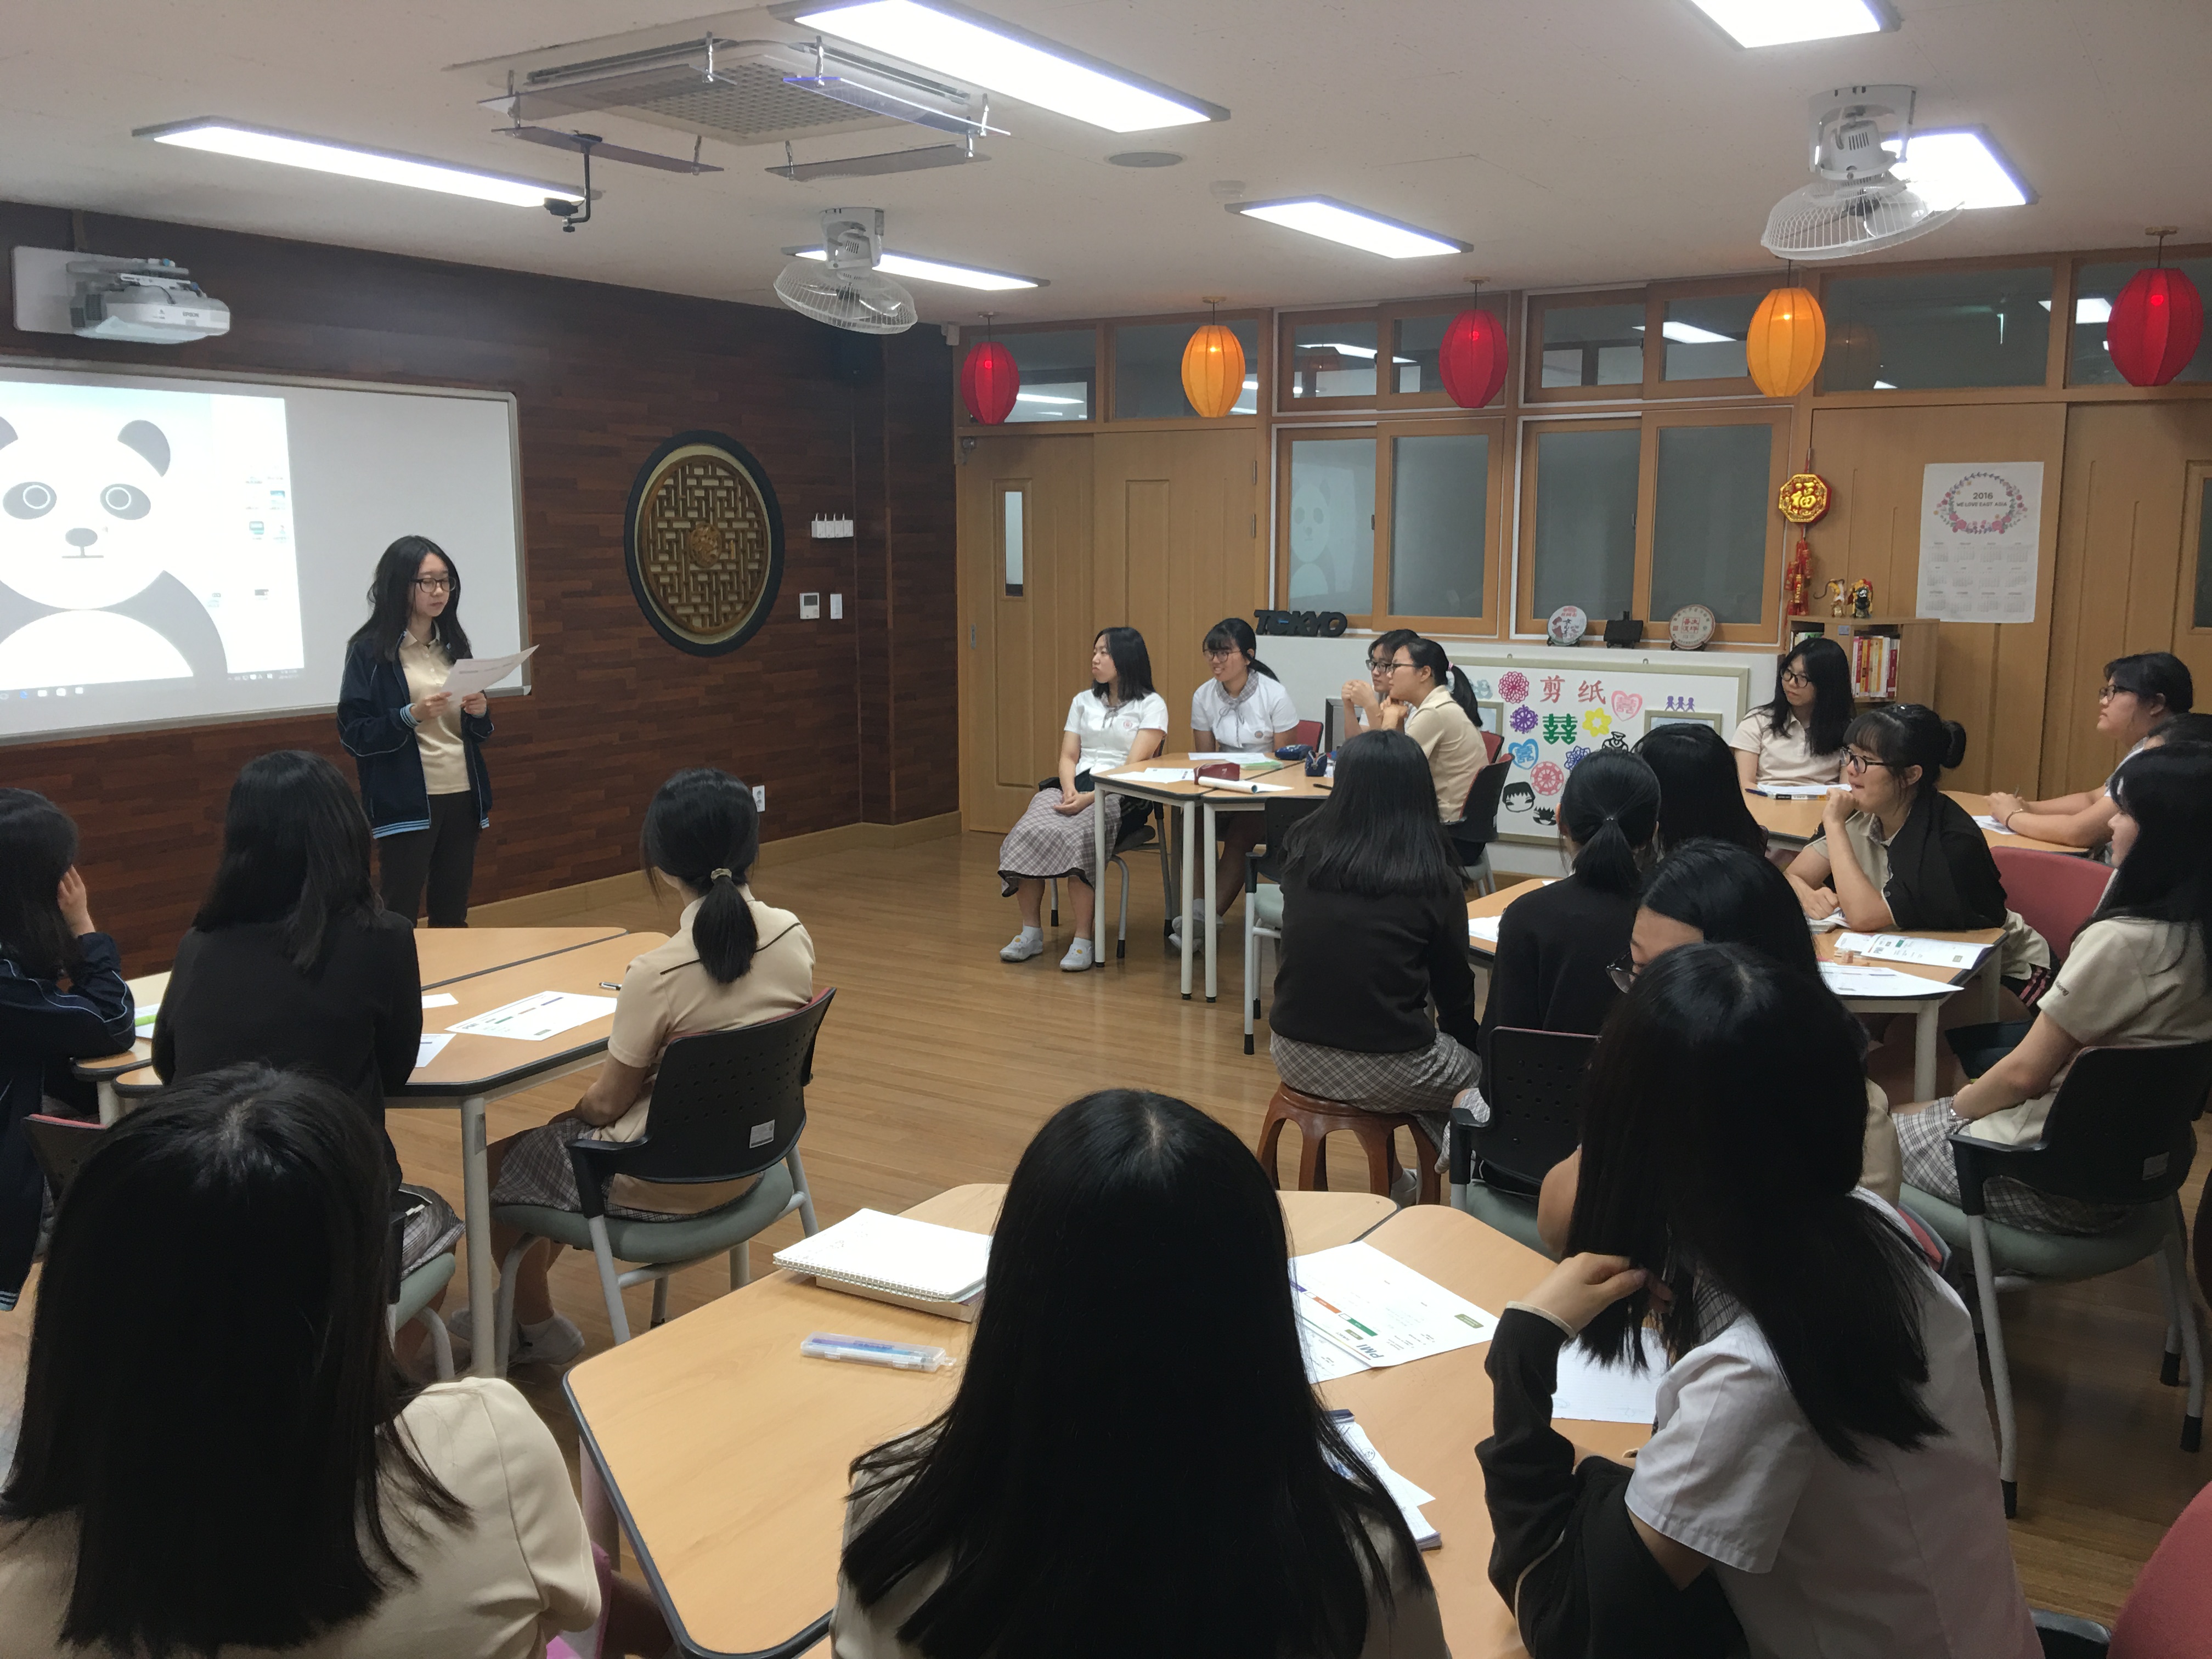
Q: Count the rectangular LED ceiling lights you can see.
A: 6